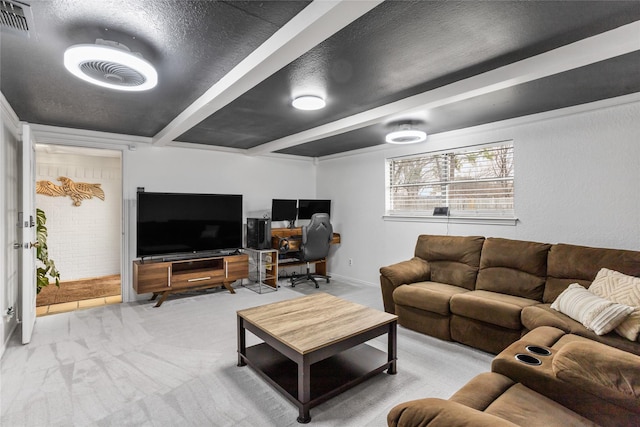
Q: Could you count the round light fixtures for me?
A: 3